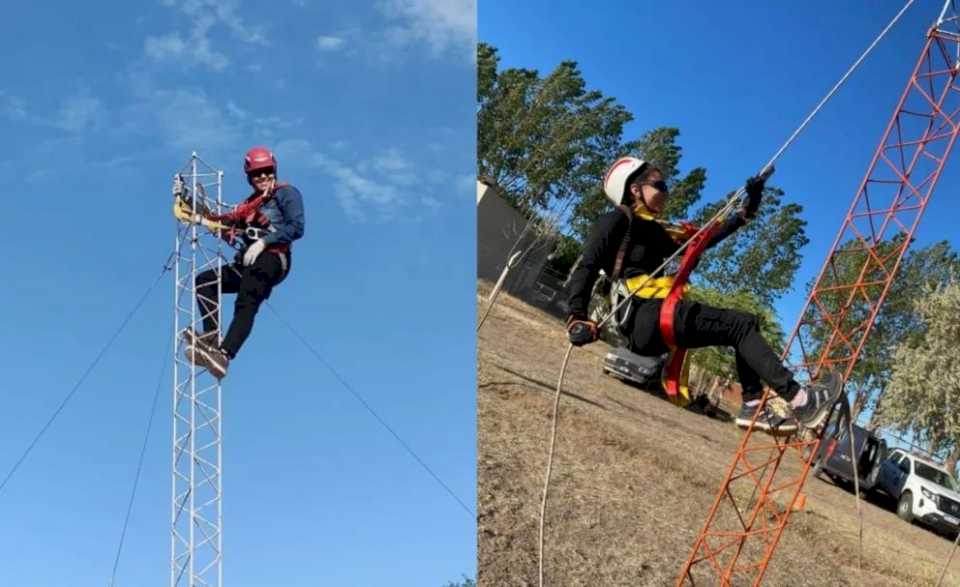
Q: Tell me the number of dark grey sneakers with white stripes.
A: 2